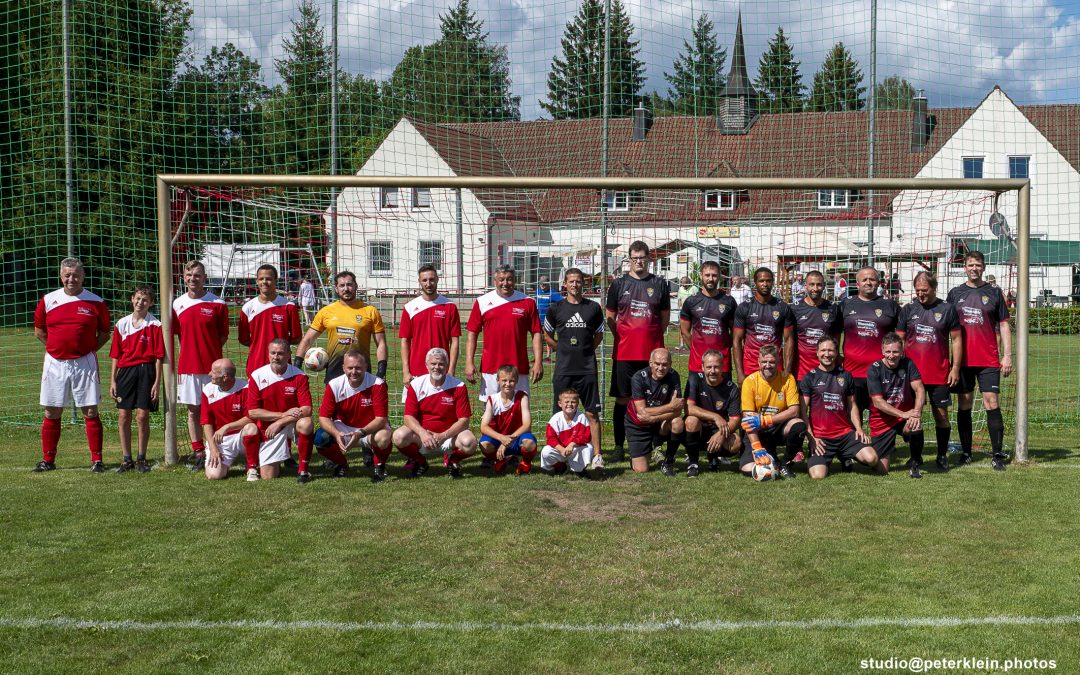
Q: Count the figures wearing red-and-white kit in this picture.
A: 12